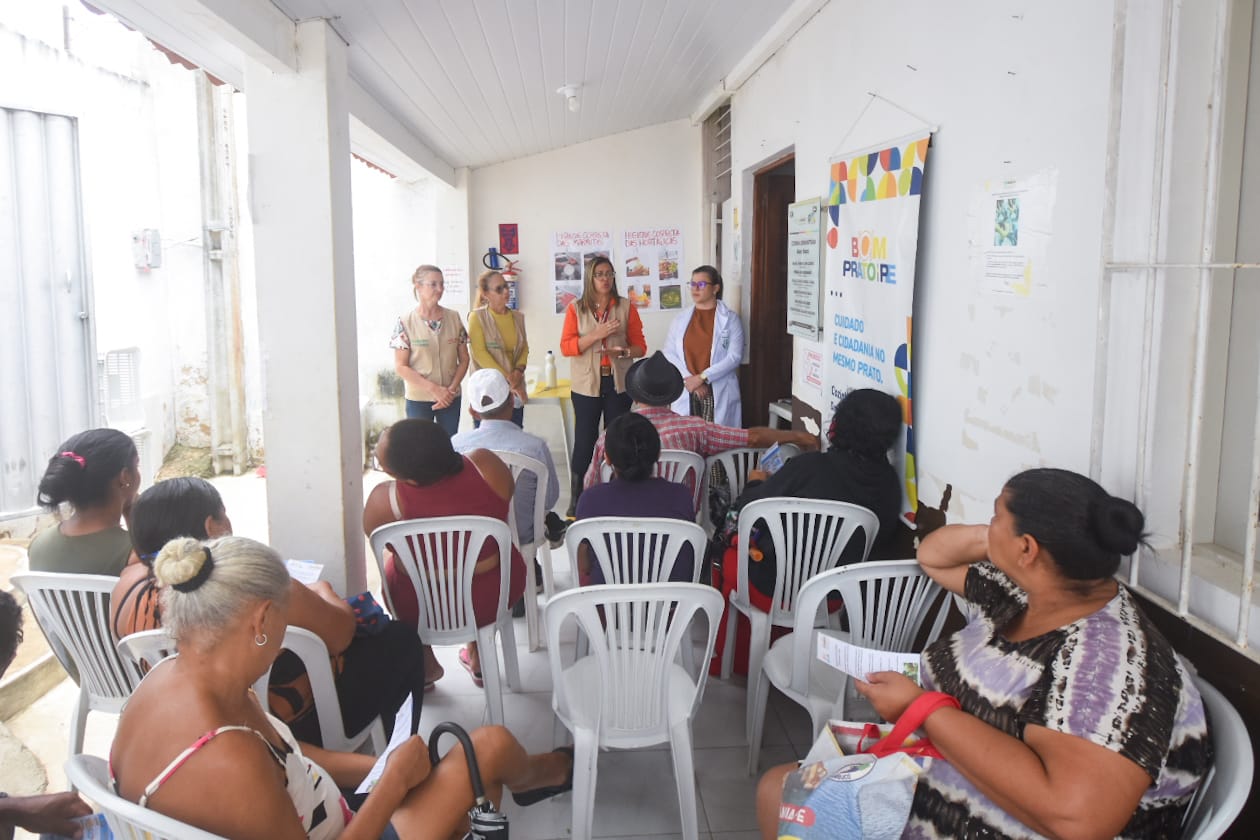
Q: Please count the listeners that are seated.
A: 10